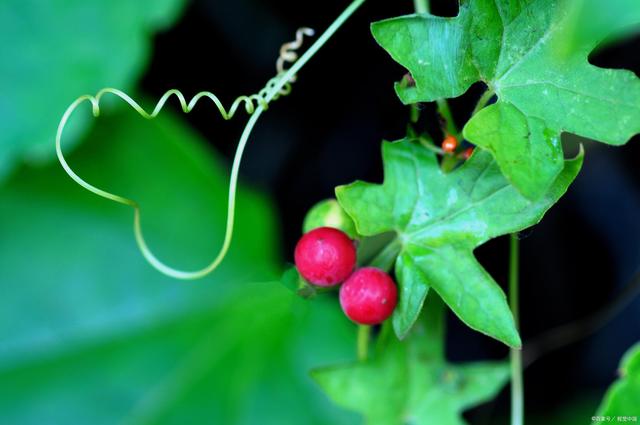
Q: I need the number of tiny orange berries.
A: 2